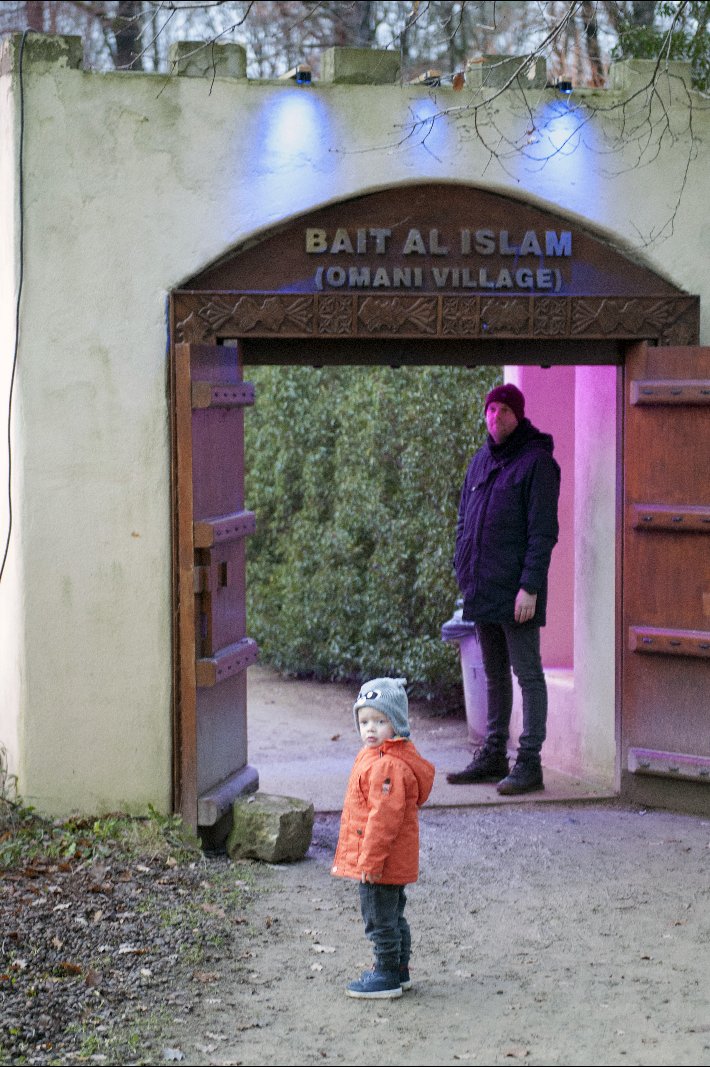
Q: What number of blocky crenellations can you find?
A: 5